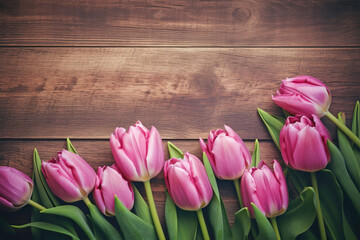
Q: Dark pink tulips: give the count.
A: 9